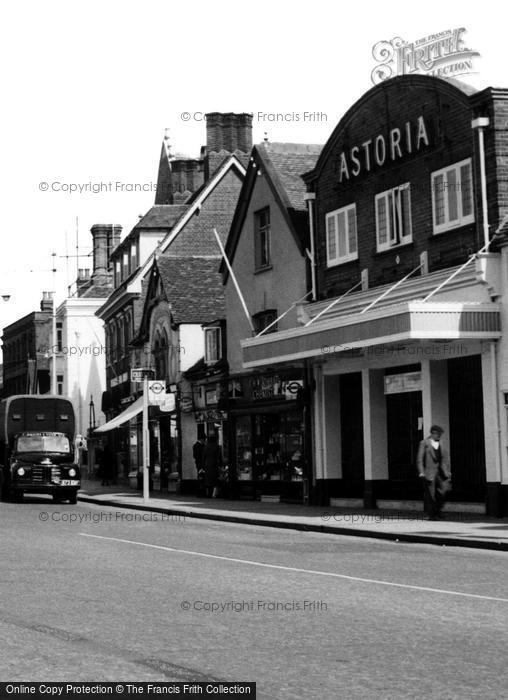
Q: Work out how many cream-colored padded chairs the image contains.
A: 0